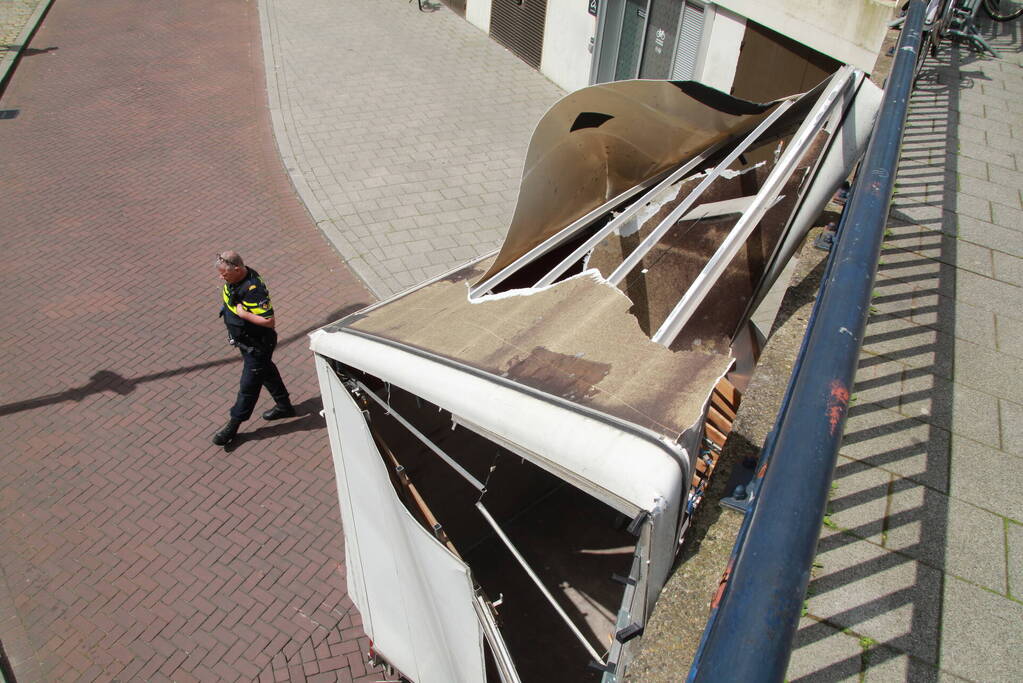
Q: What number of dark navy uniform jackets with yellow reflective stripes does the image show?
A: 1